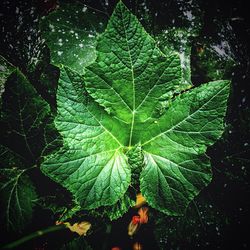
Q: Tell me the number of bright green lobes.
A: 5